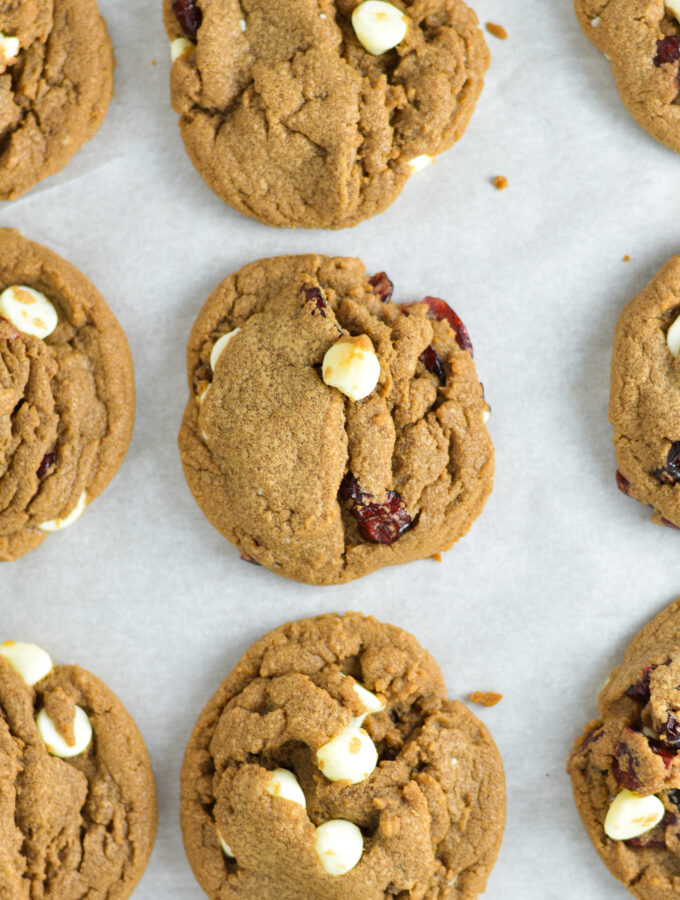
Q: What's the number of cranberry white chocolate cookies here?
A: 9